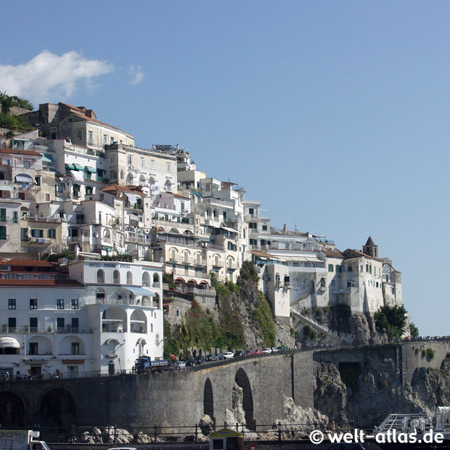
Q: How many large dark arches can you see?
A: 4